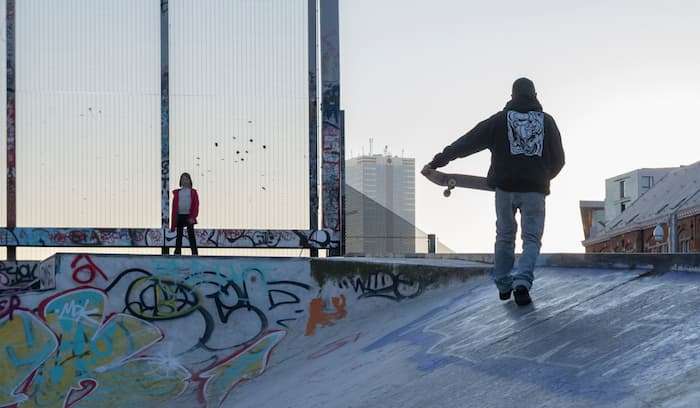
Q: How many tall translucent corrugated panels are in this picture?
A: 2